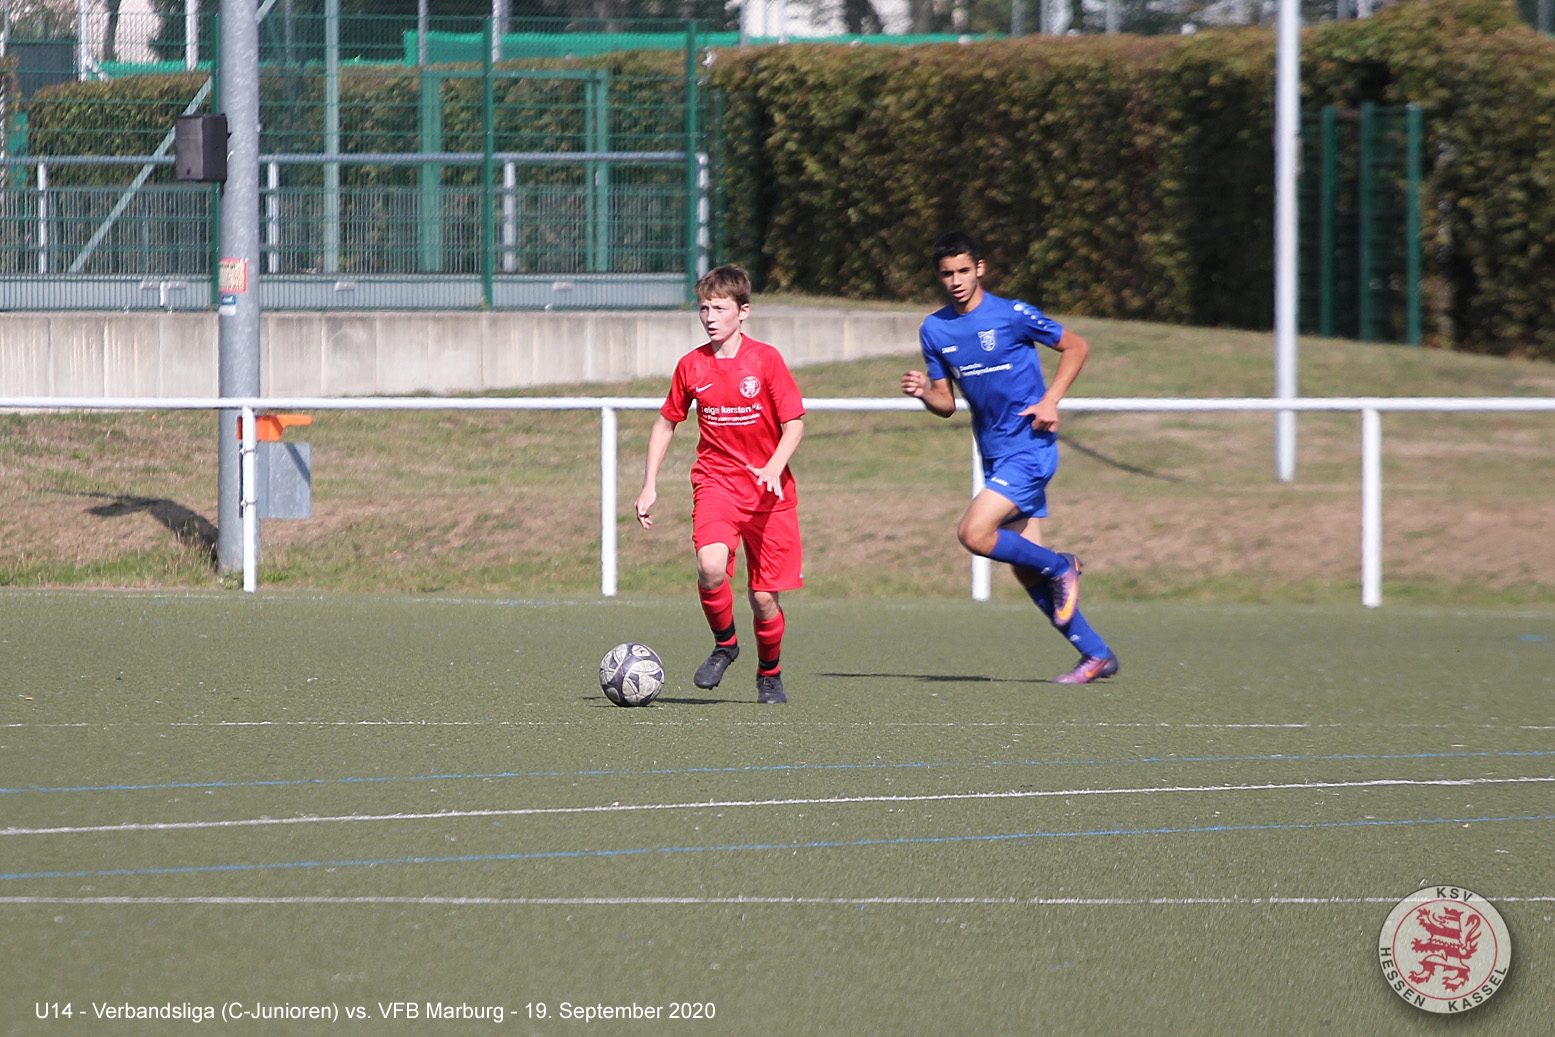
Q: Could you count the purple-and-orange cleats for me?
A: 2